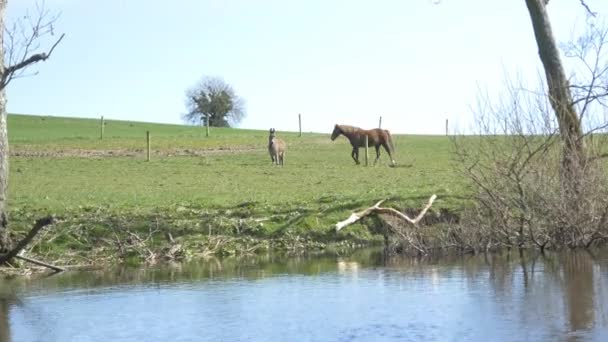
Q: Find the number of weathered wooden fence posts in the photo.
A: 7